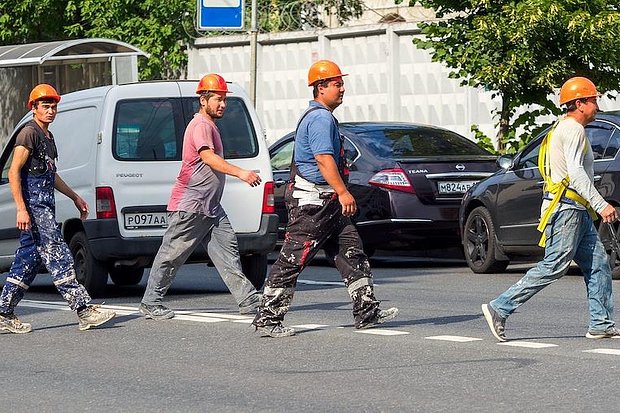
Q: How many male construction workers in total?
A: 4